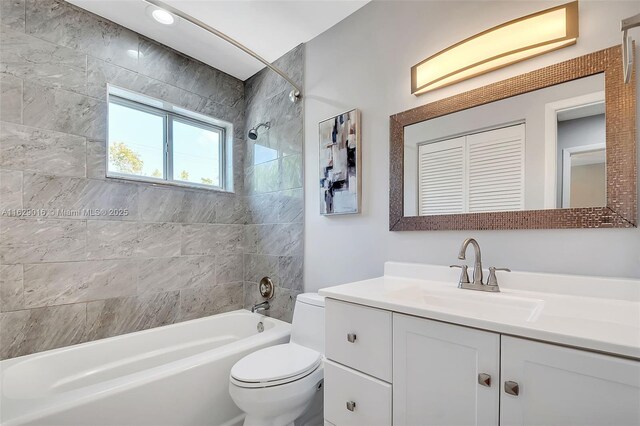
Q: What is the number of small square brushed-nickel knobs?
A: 4